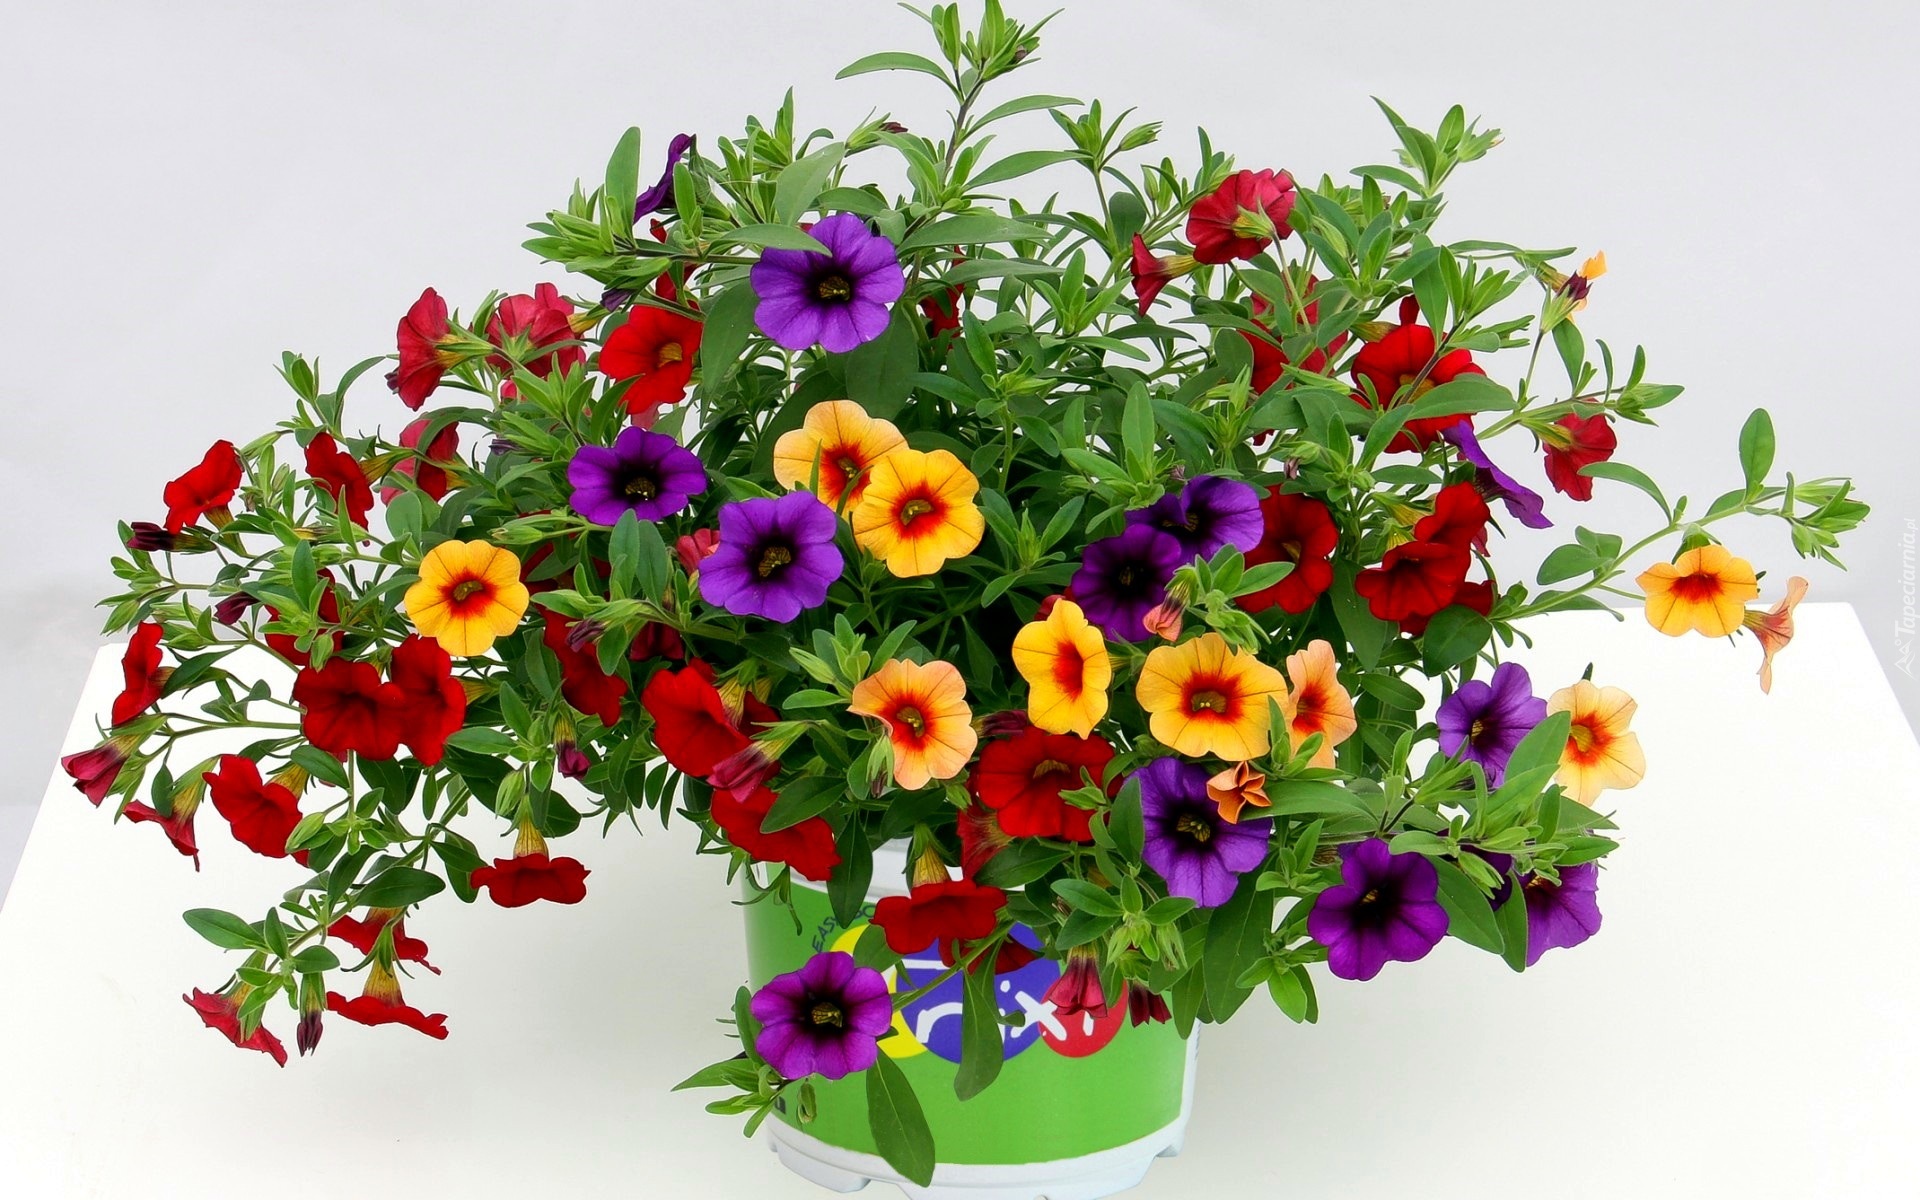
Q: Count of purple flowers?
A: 12